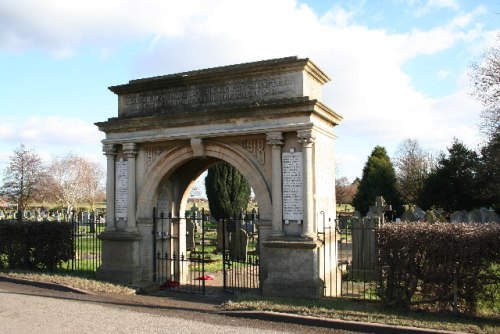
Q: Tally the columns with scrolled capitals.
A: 4